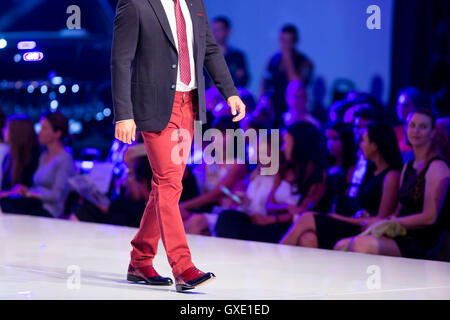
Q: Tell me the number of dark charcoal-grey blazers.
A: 1